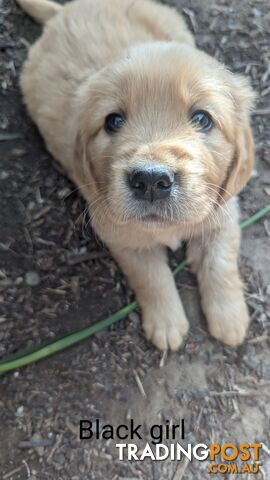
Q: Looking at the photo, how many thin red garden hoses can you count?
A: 0